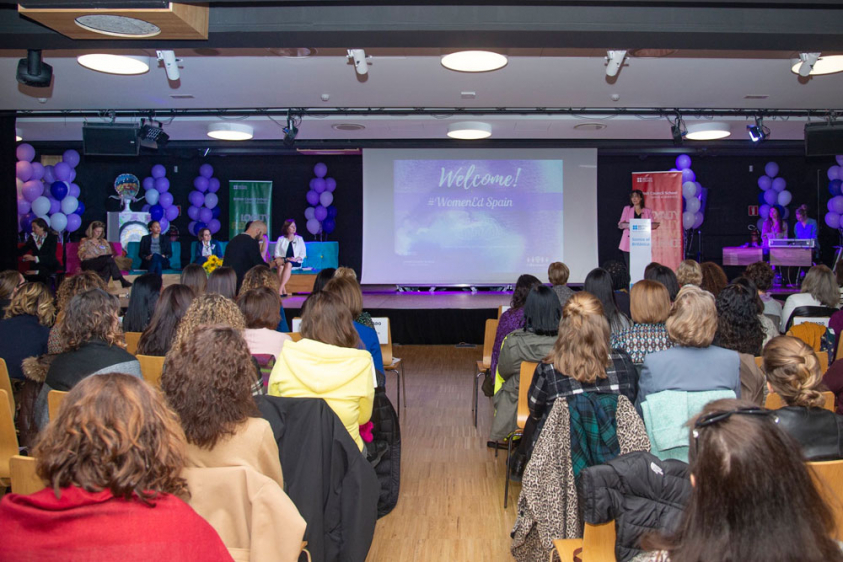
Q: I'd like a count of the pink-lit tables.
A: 2